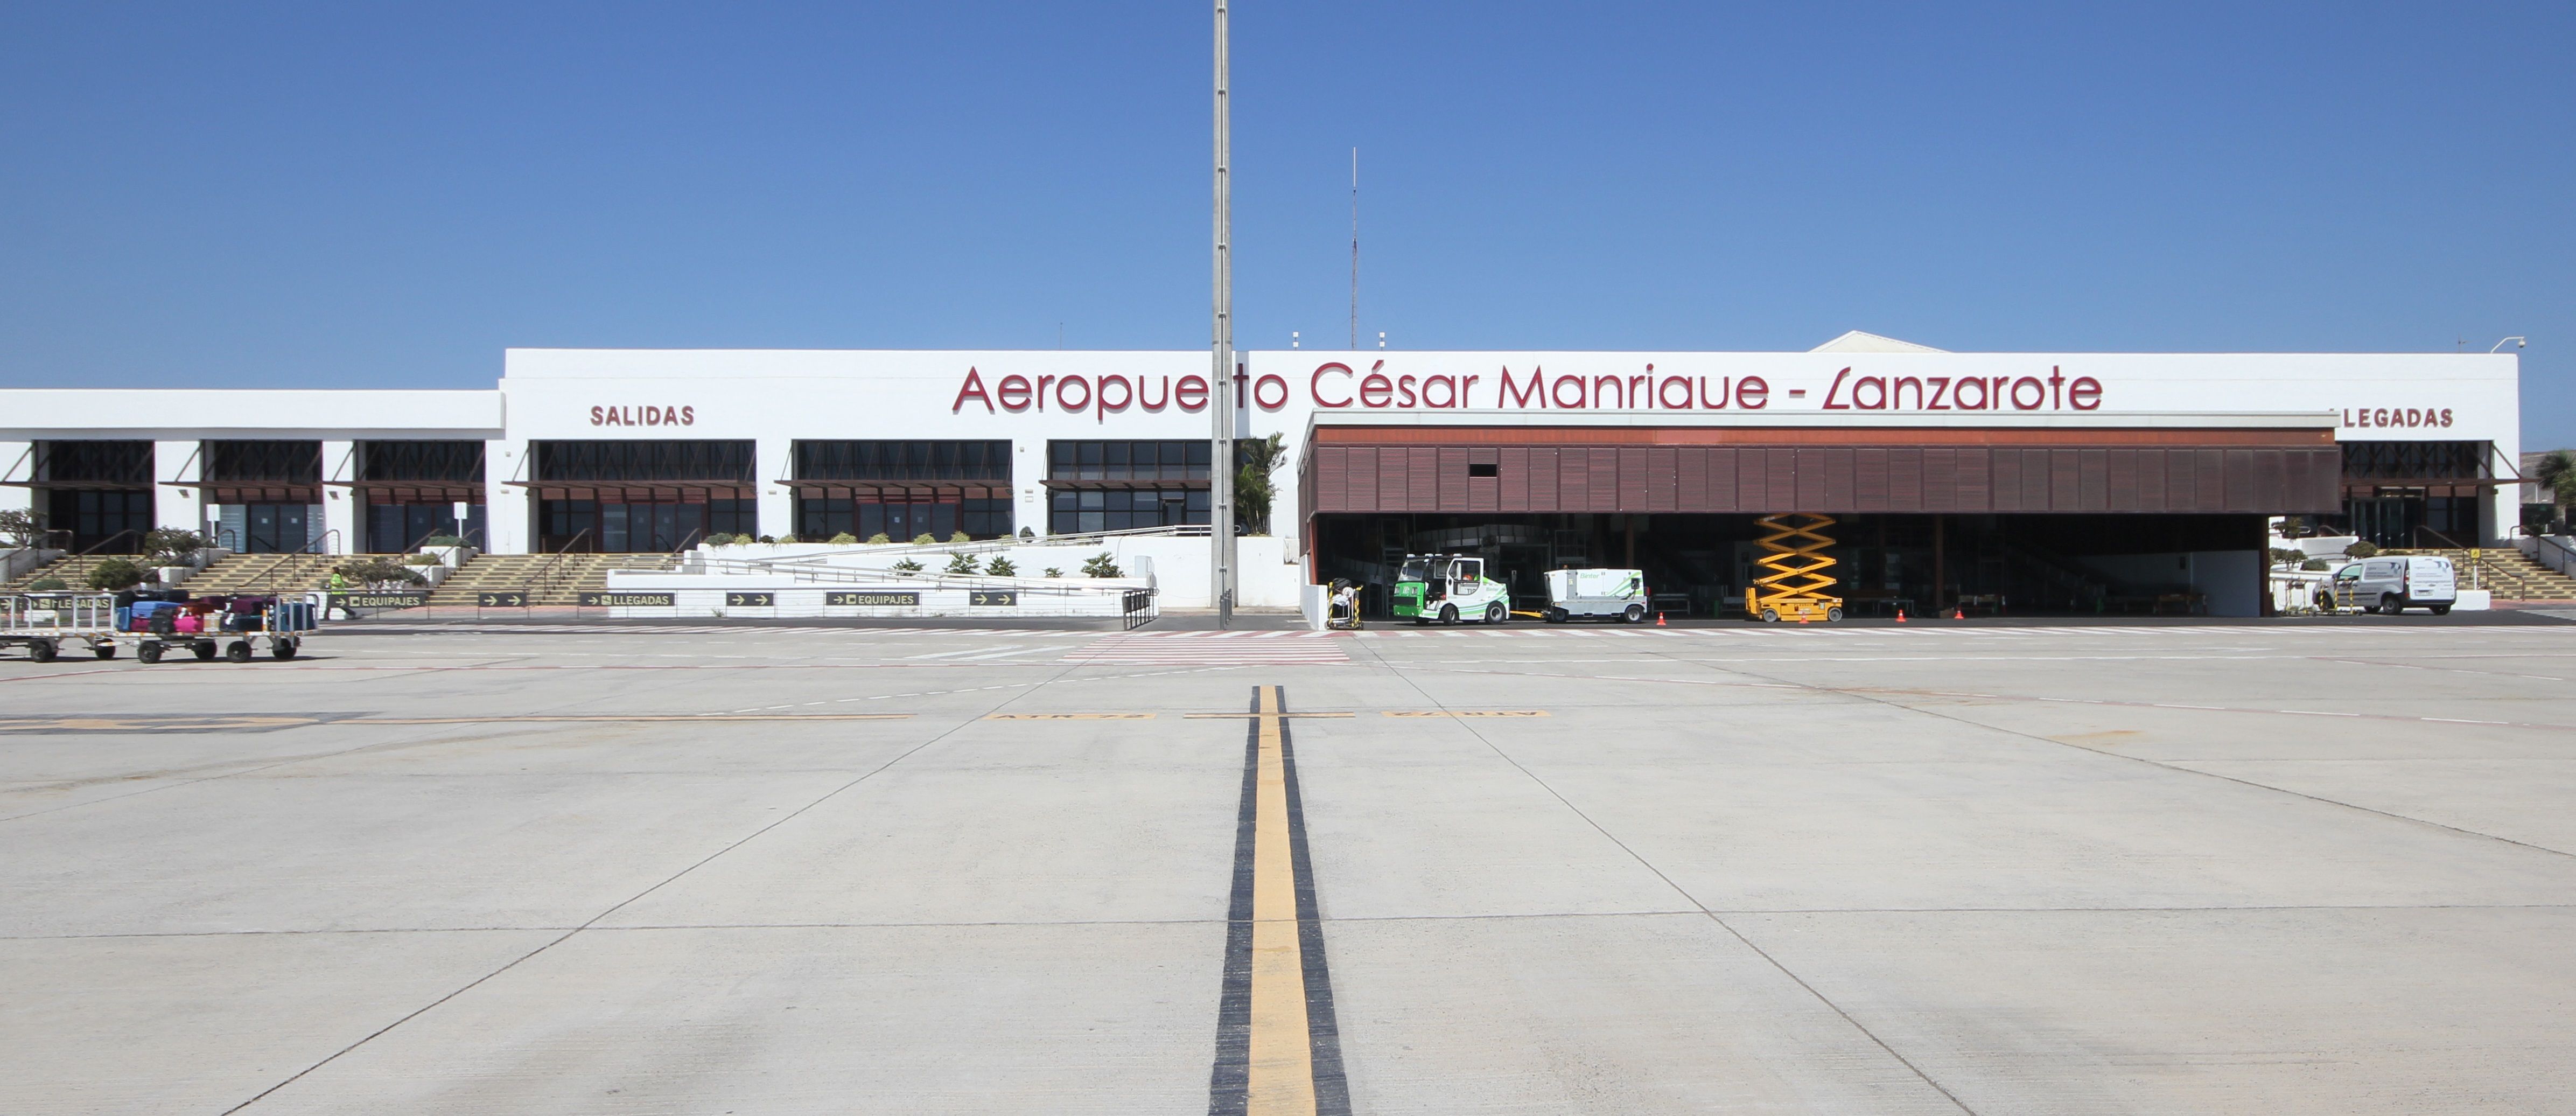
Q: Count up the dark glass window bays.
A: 7